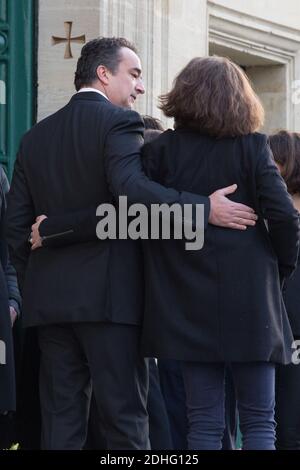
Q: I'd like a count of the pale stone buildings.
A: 1